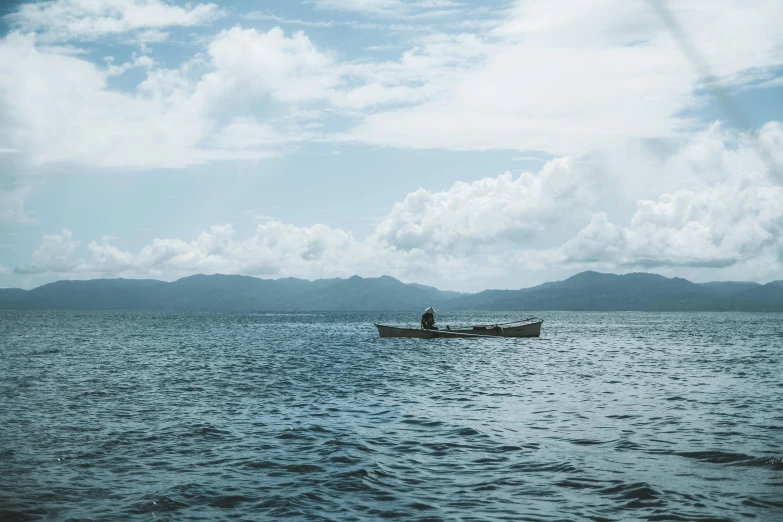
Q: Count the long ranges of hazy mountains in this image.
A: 1